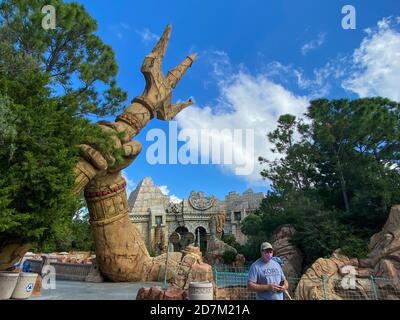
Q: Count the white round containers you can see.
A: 3